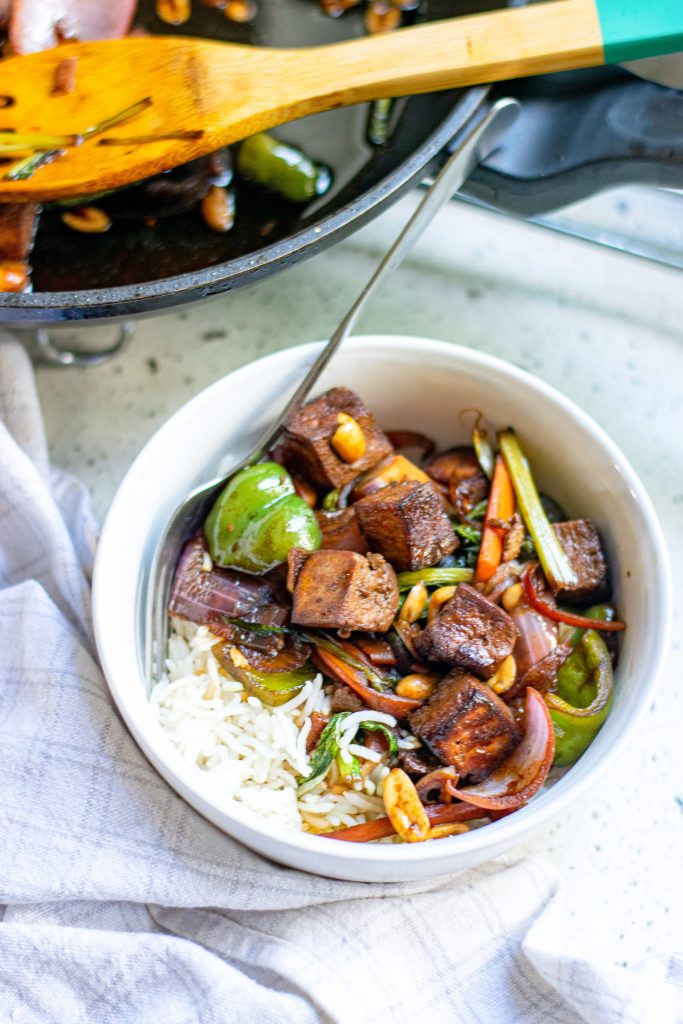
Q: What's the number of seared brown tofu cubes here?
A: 6